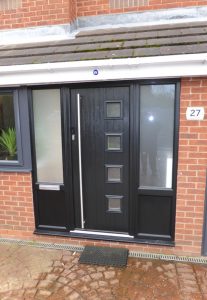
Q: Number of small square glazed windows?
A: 4